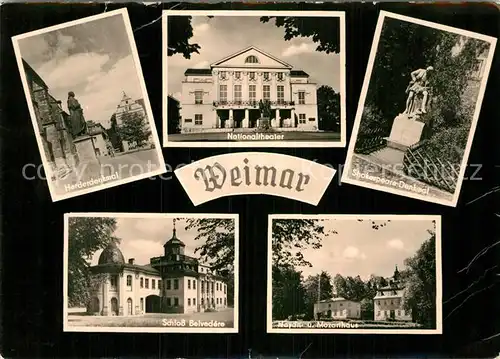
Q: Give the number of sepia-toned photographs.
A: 5